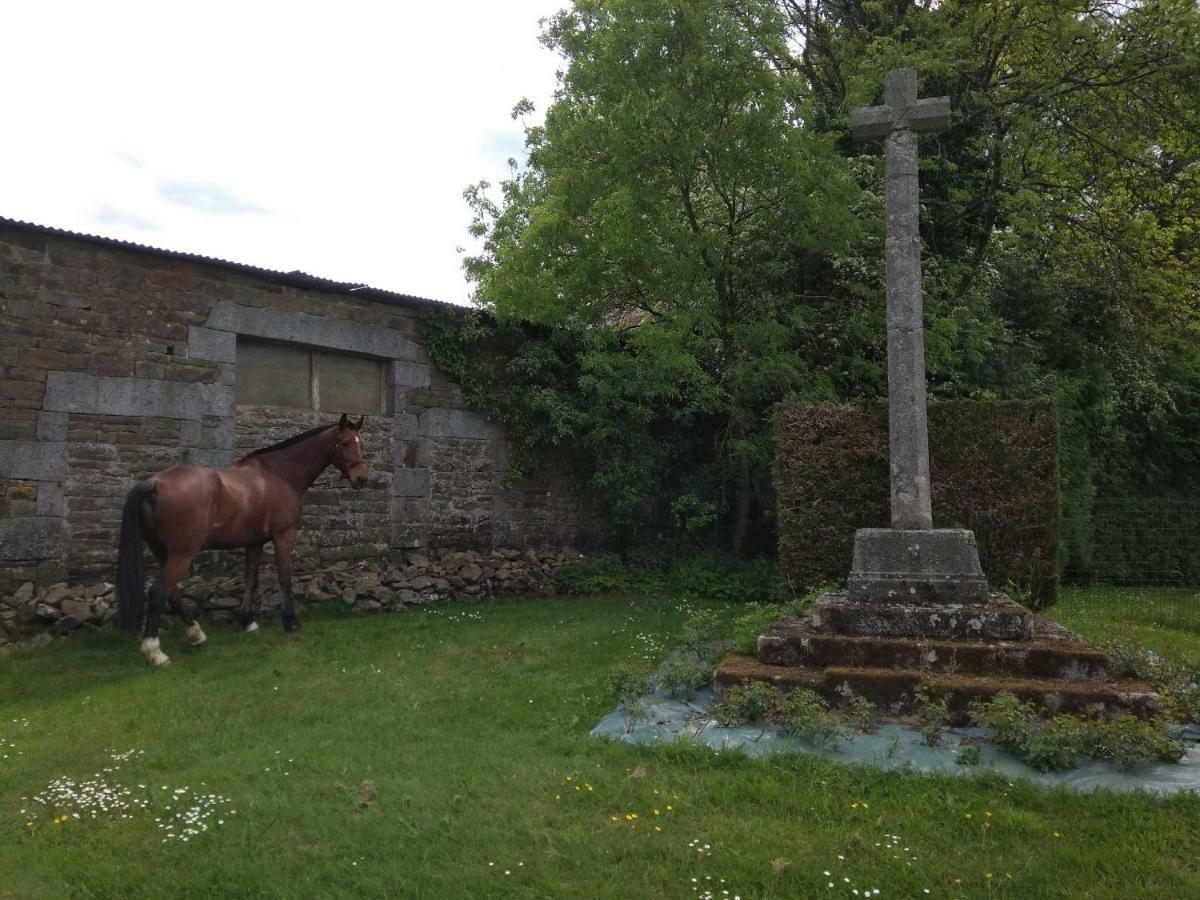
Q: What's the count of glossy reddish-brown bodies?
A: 1